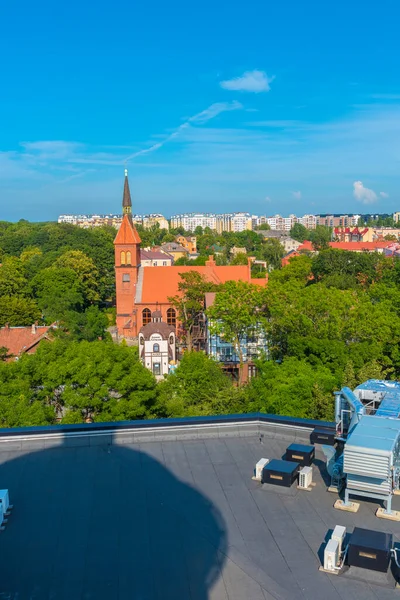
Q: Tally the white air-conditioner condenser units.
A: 4